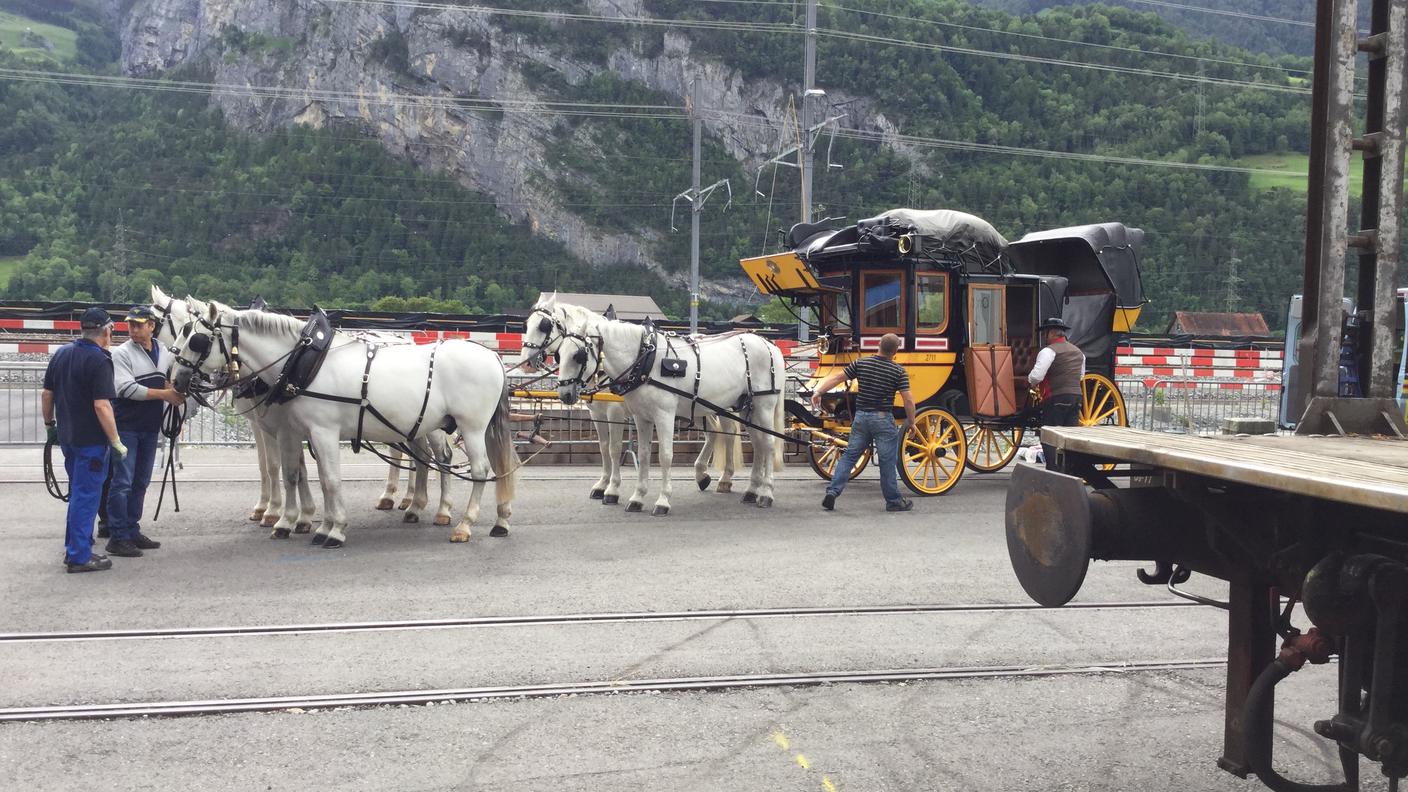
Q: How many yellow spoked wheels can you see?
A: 4